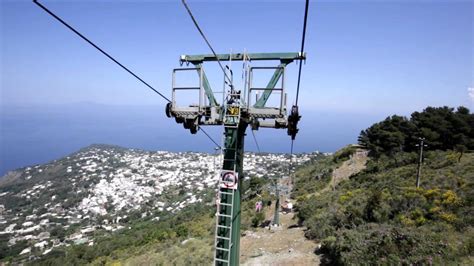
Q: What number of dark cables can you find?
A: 3